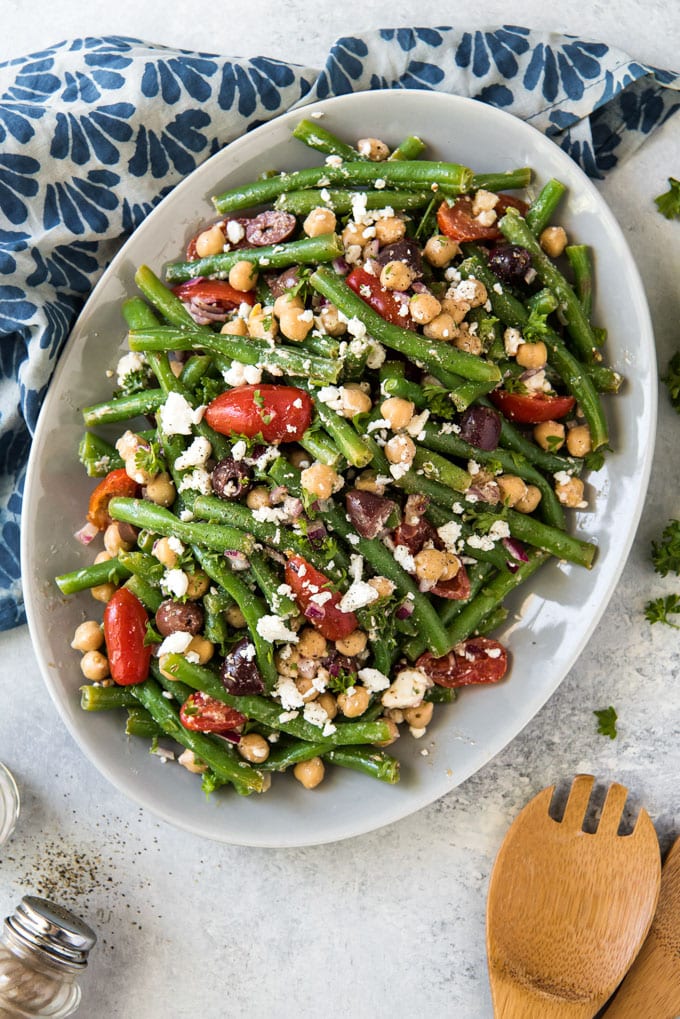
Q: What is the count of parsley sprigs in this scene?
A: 5